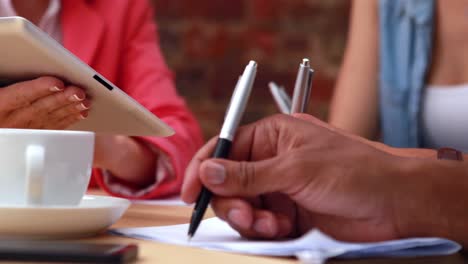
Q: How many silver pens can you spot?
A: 3